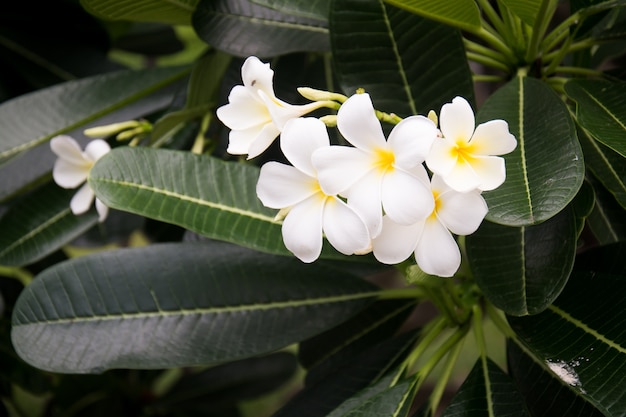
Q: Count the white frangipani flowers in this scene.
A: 6